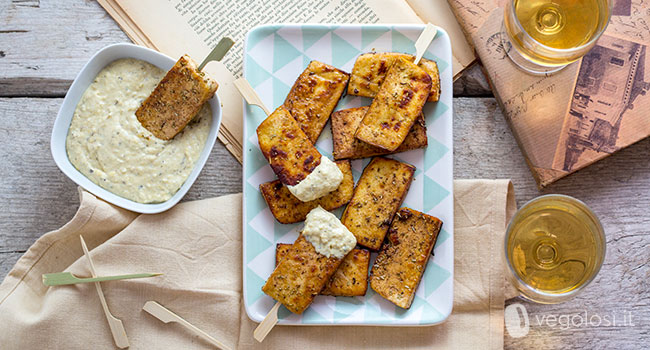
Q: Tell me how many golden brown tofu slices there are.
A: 11